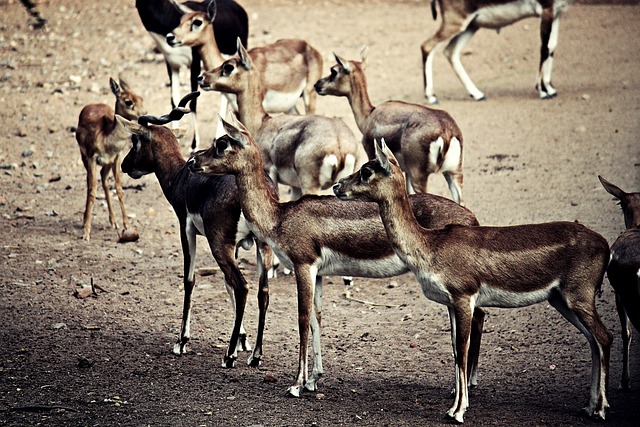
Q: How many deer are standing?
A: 10